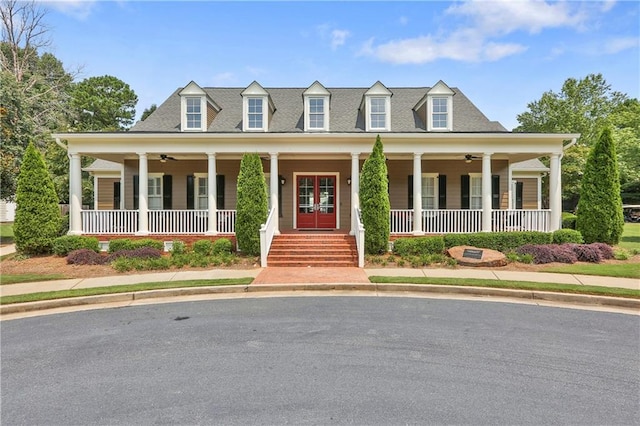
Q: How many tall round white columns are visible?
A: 8